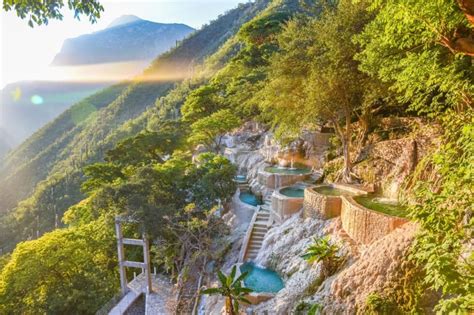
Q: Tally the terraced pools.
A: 7